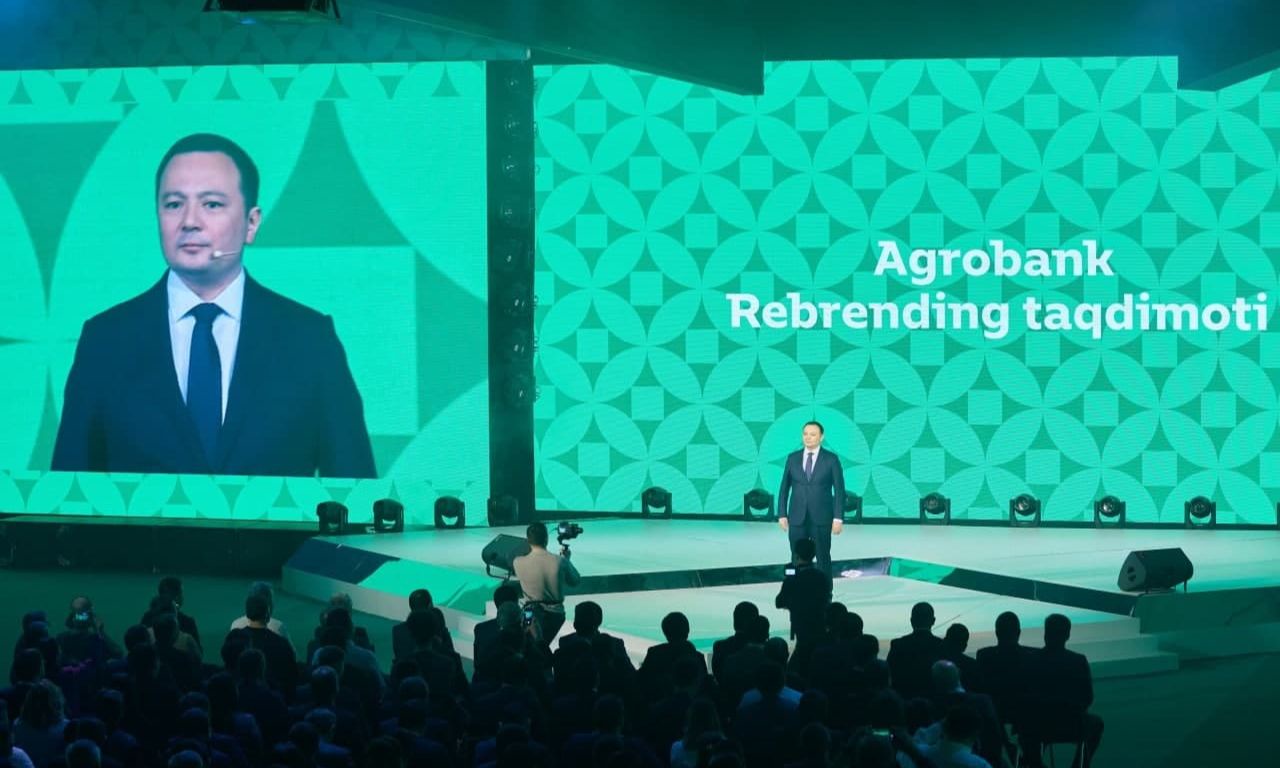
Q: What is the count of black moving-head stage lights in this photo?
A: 11